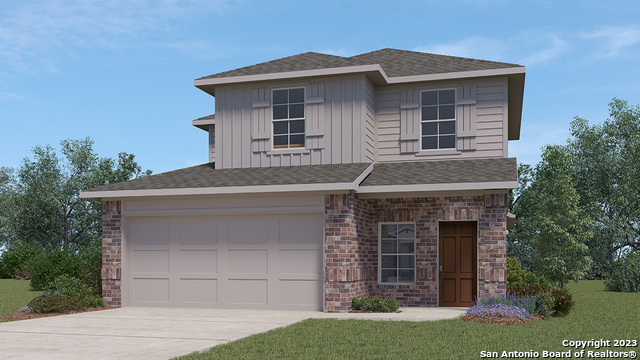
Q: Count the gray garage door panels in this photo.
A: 12